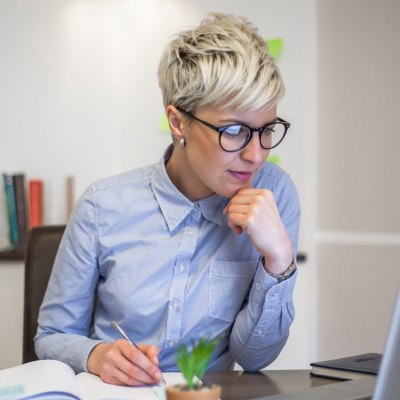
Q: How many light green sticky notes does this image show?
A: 3